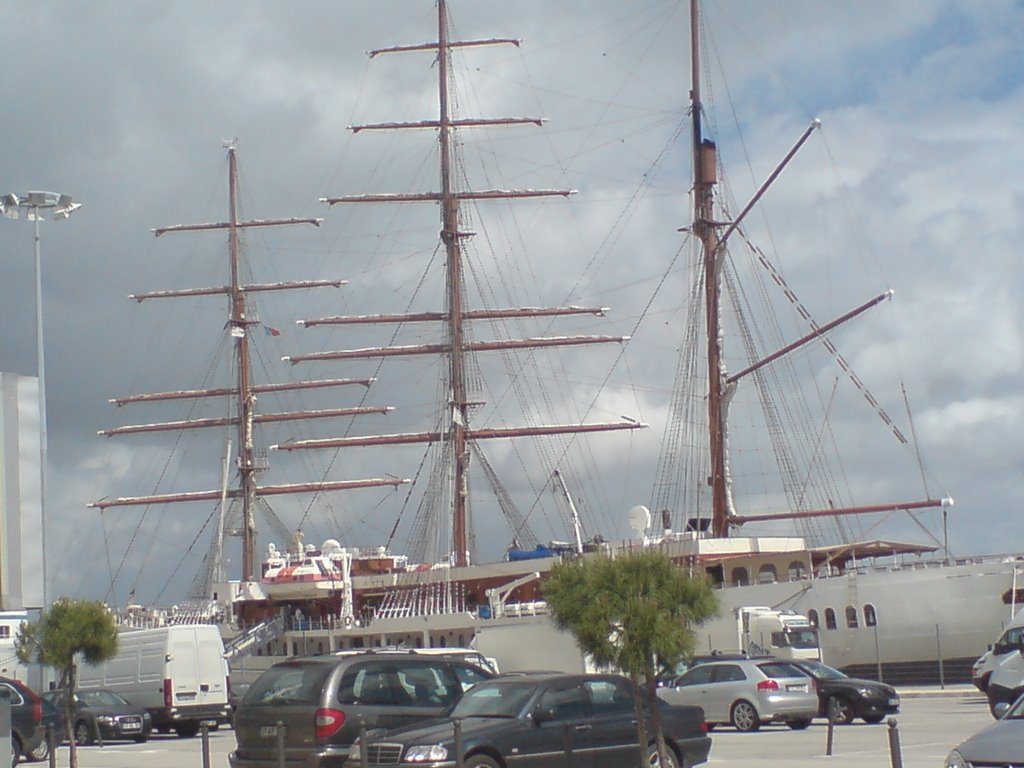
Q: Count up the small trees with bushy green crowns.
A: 2